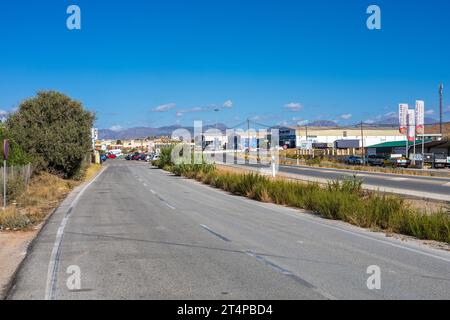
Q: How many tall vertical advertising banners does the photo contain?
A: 3